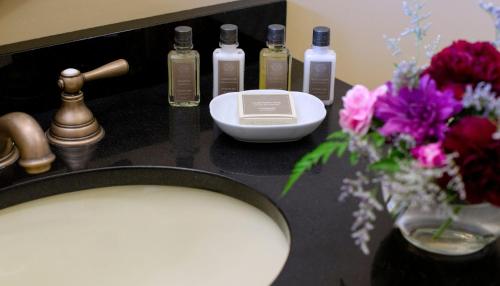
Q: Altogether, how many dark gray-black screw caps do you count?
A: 4